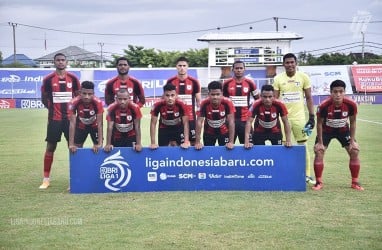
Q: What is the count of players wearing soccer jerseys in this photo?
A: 11